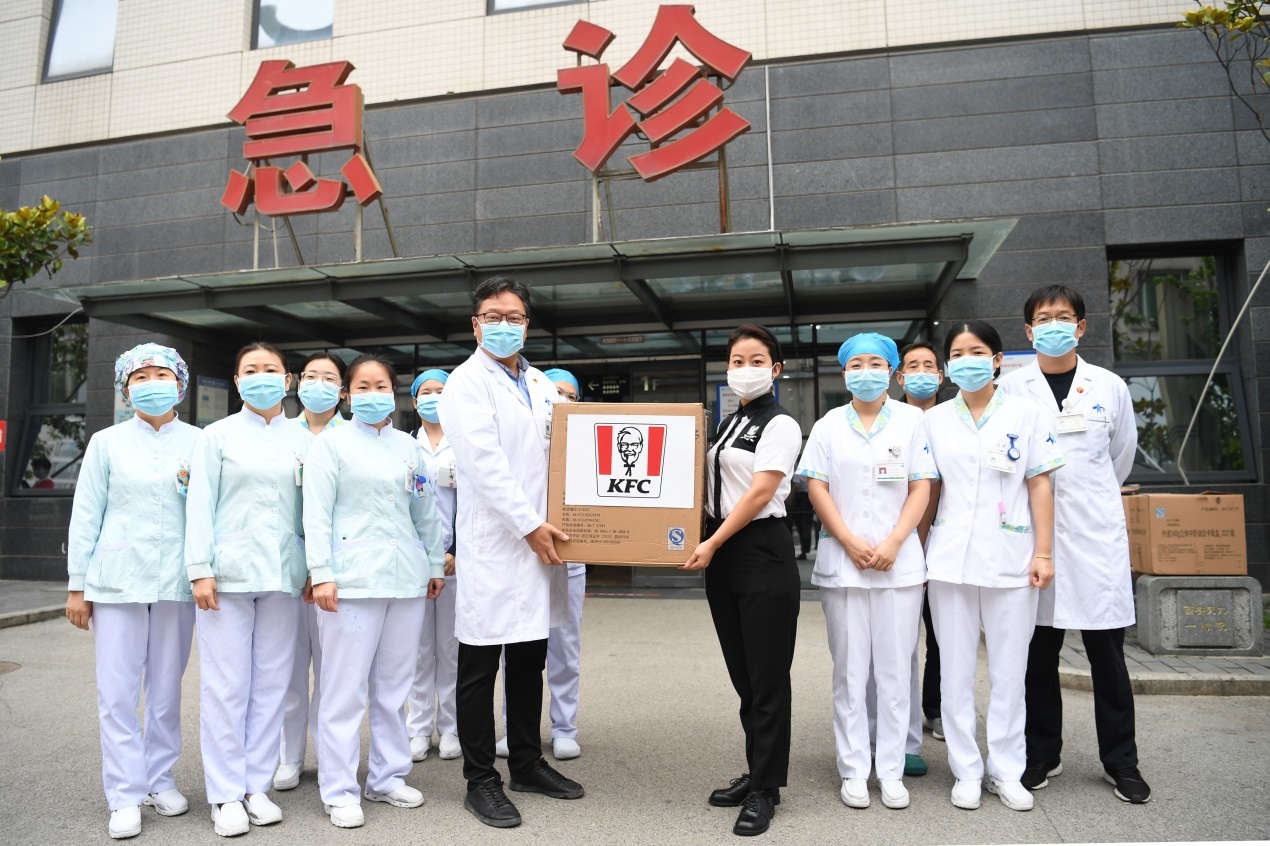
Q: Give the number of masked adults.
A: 12